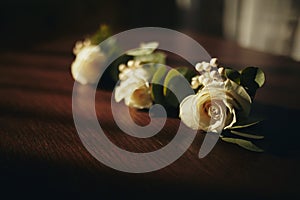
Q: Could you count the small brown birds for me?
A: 0